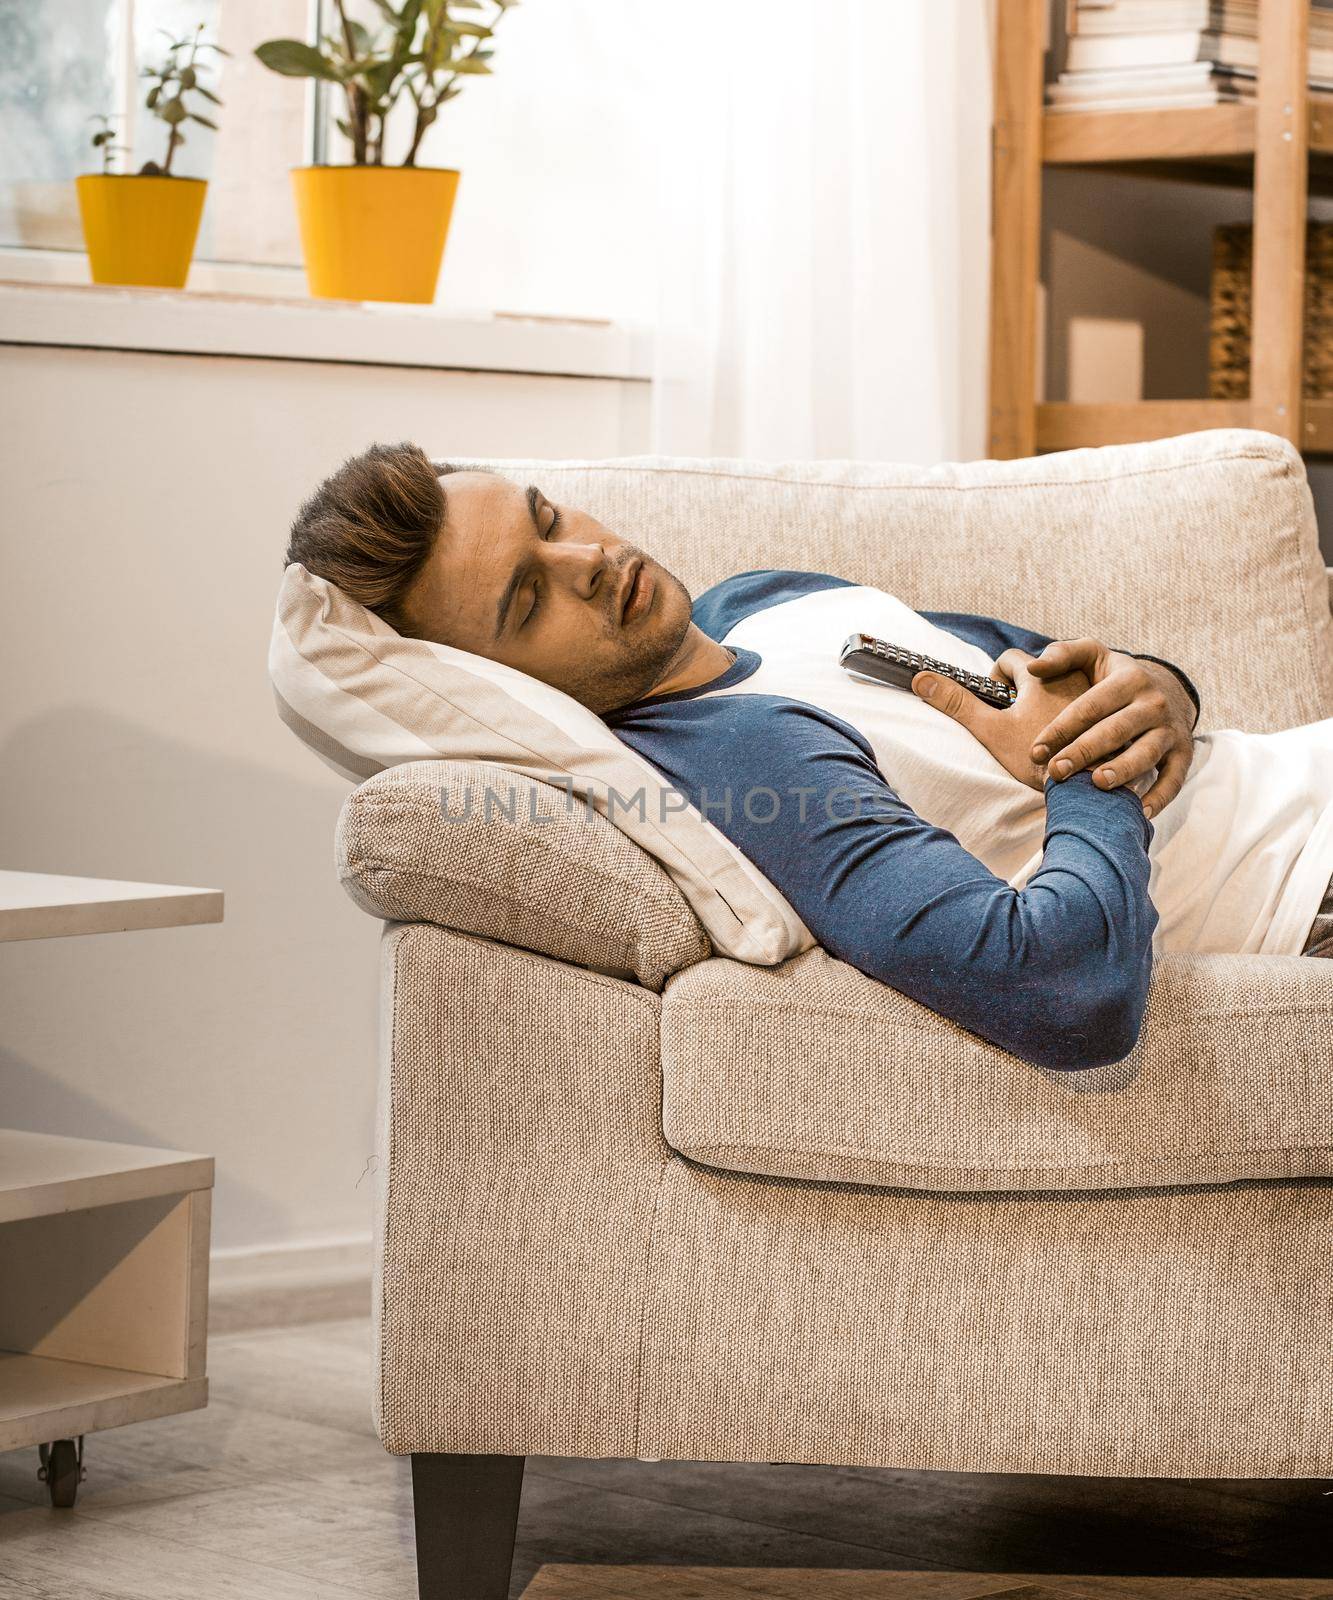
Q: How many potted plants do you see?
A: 2